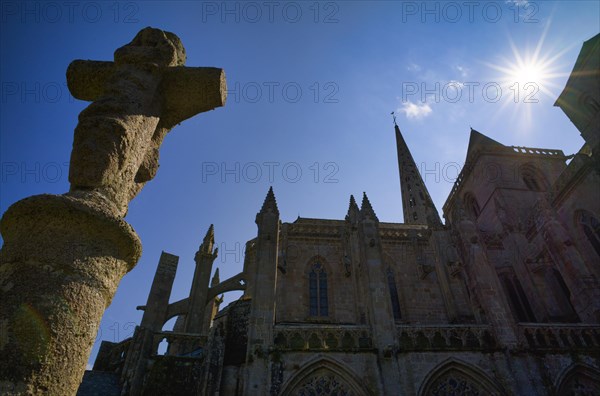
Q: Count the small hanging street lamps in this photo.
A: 0